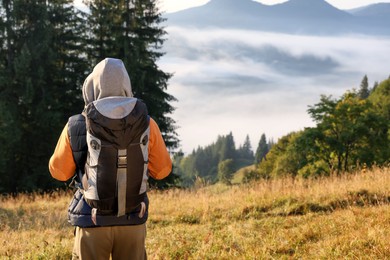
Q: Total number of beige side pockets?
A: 2